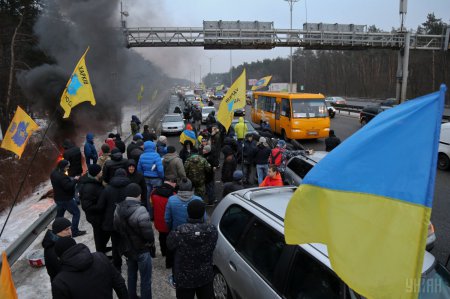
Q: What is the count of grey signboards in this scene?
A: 2